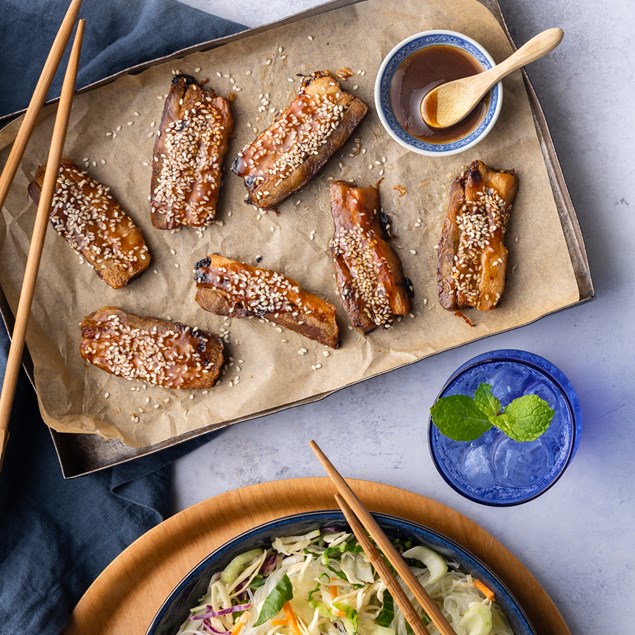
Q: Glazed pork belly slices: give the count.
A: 7